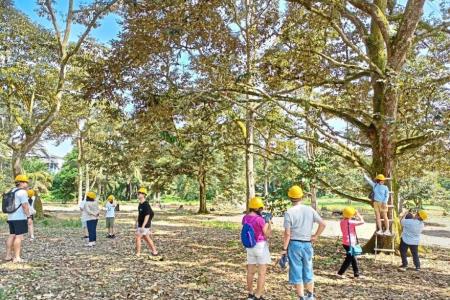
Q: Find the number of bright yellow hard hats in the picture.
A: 10